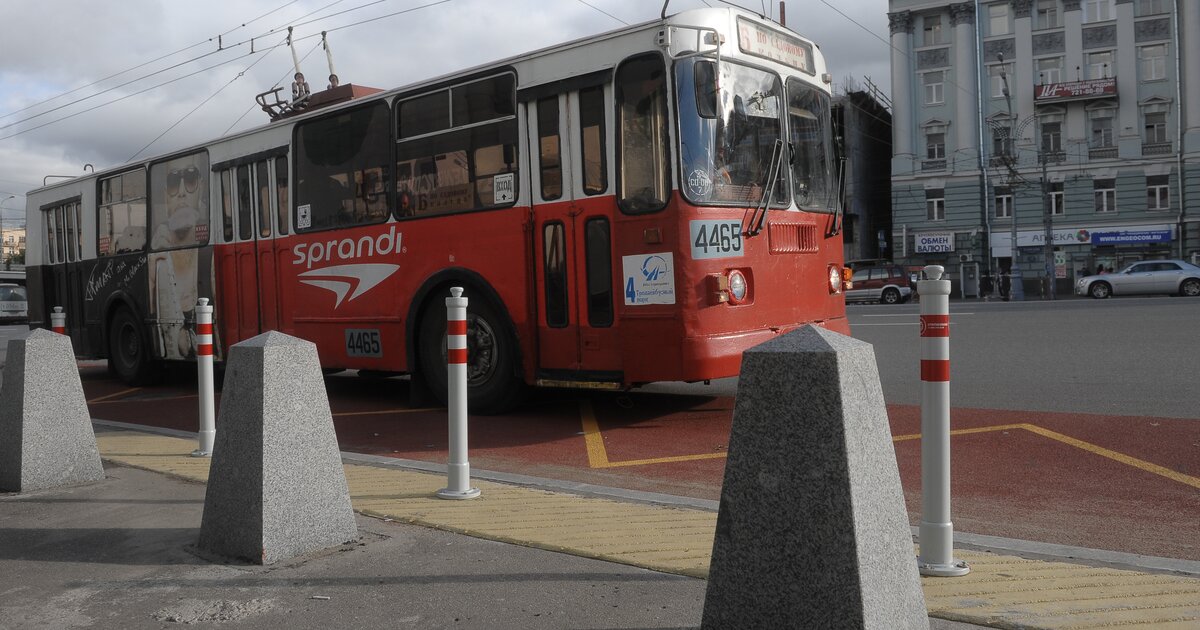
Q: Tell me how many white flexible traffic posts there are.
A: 4